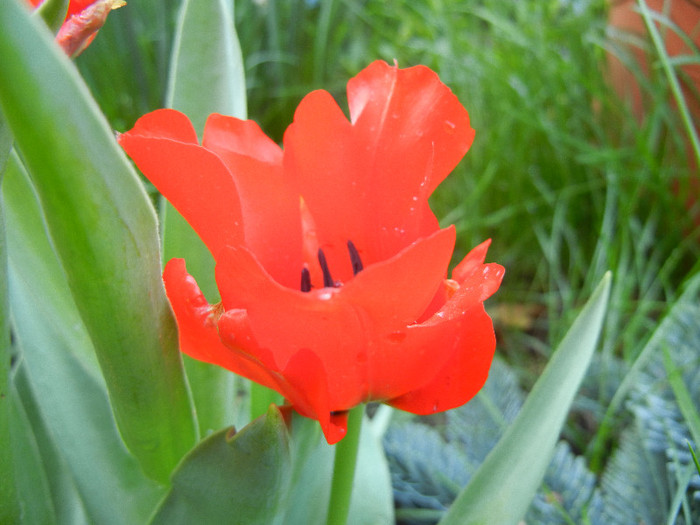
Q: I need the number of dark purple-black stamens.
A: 3